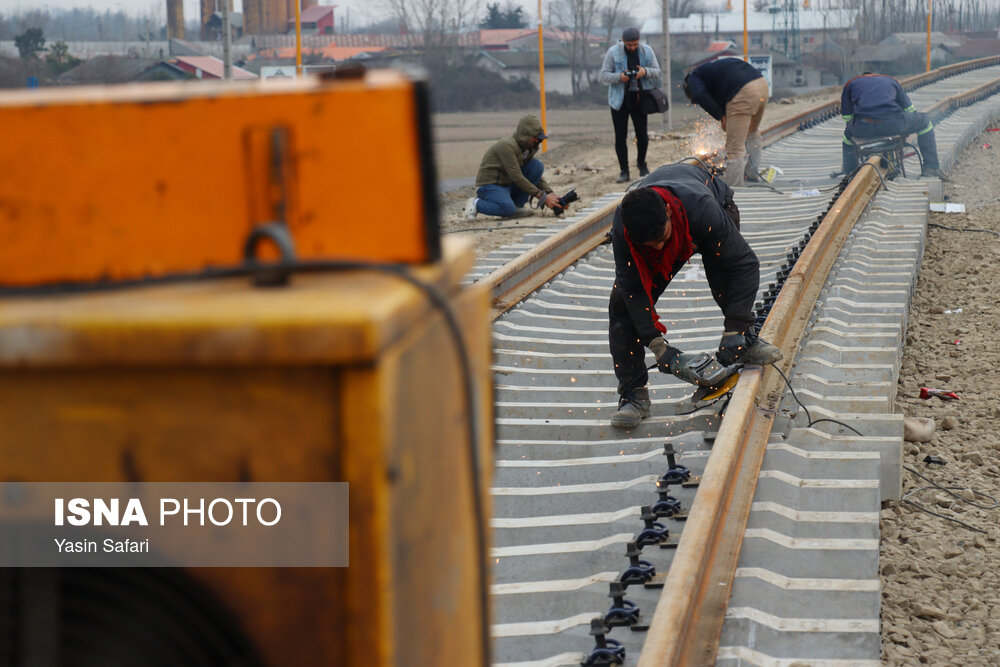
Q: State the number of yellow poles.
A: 4